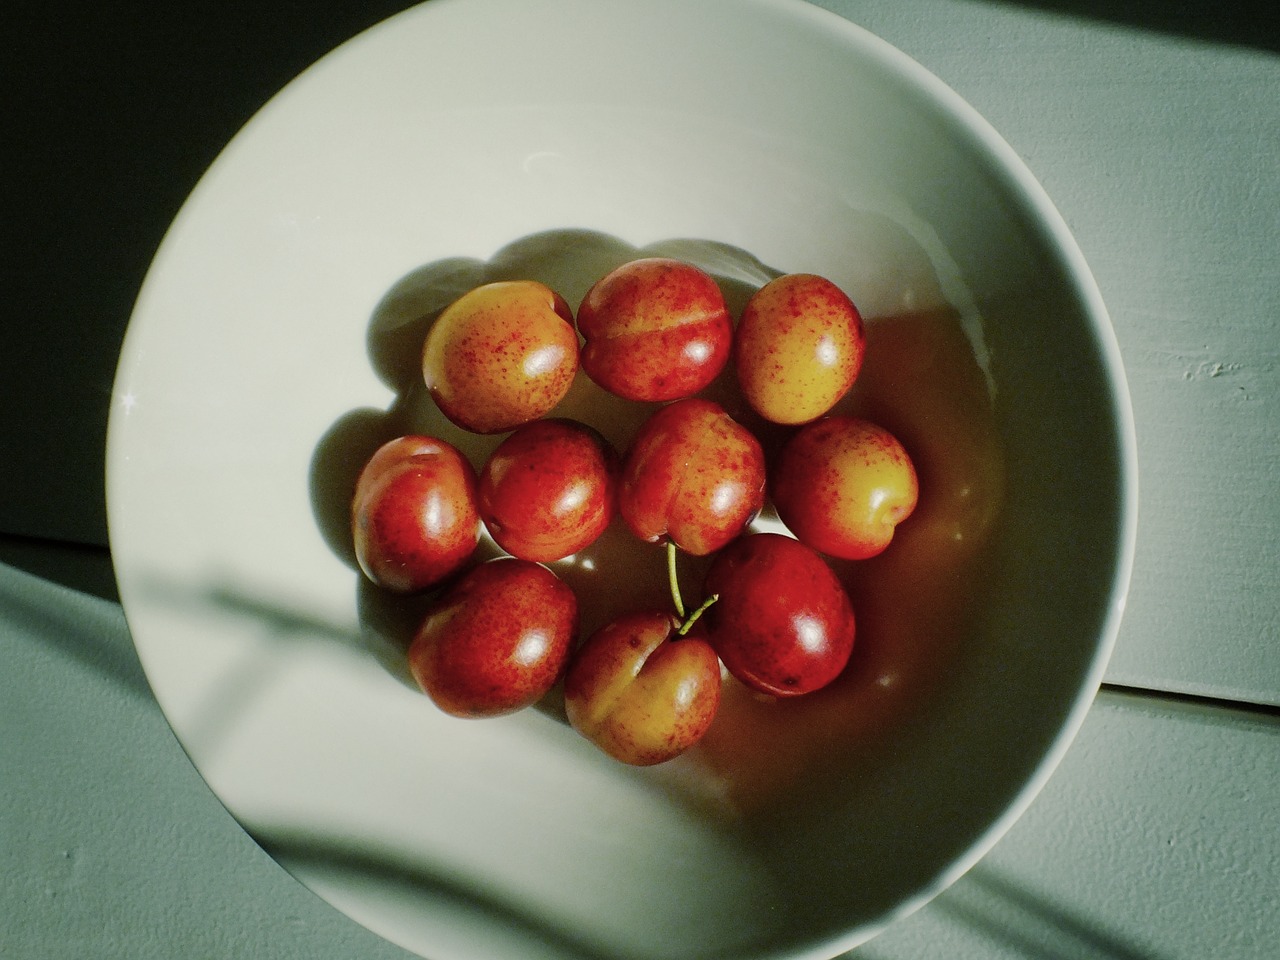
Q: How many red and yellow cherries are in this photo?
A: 10